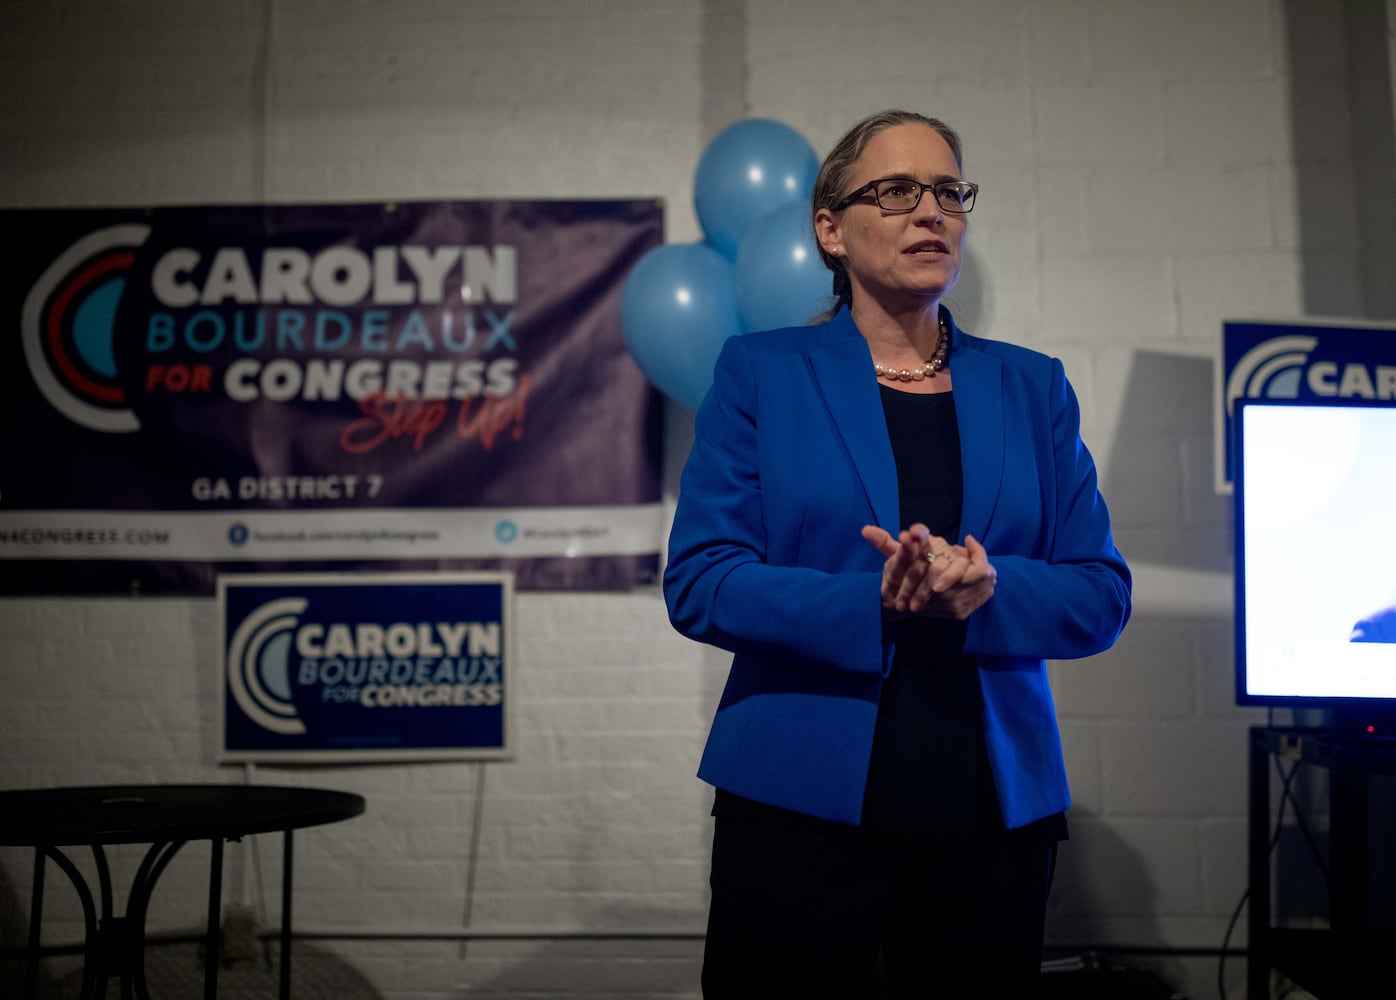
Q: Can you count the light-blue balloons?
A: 3